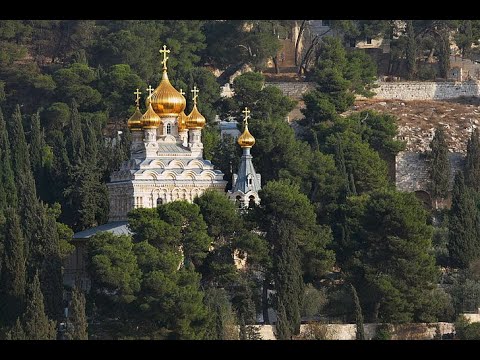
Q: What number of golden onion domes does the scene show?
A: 6